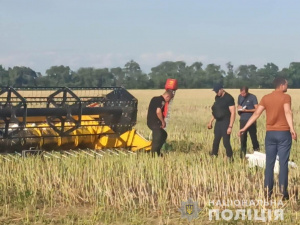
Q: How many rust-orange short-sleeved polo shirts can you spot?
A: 1